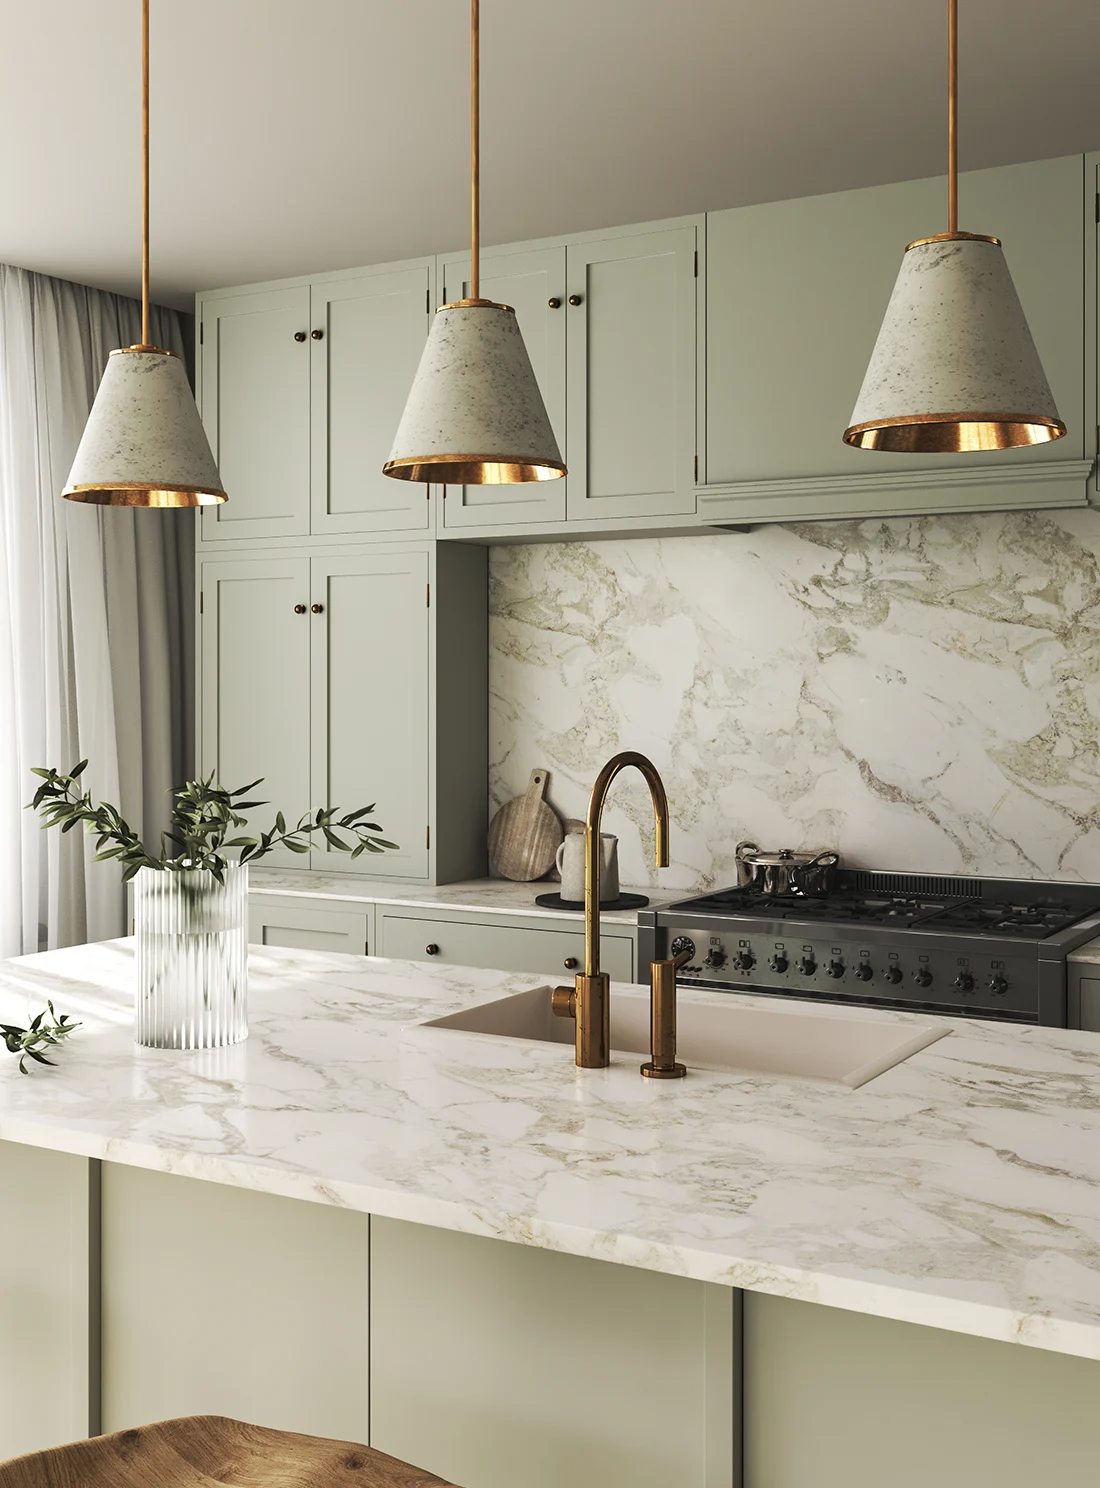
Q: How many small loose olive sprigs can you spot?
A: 1